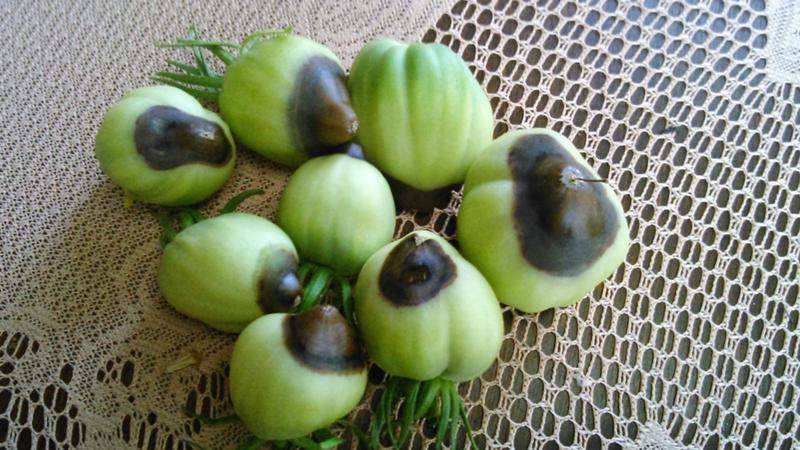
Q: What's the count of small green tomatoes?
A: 8